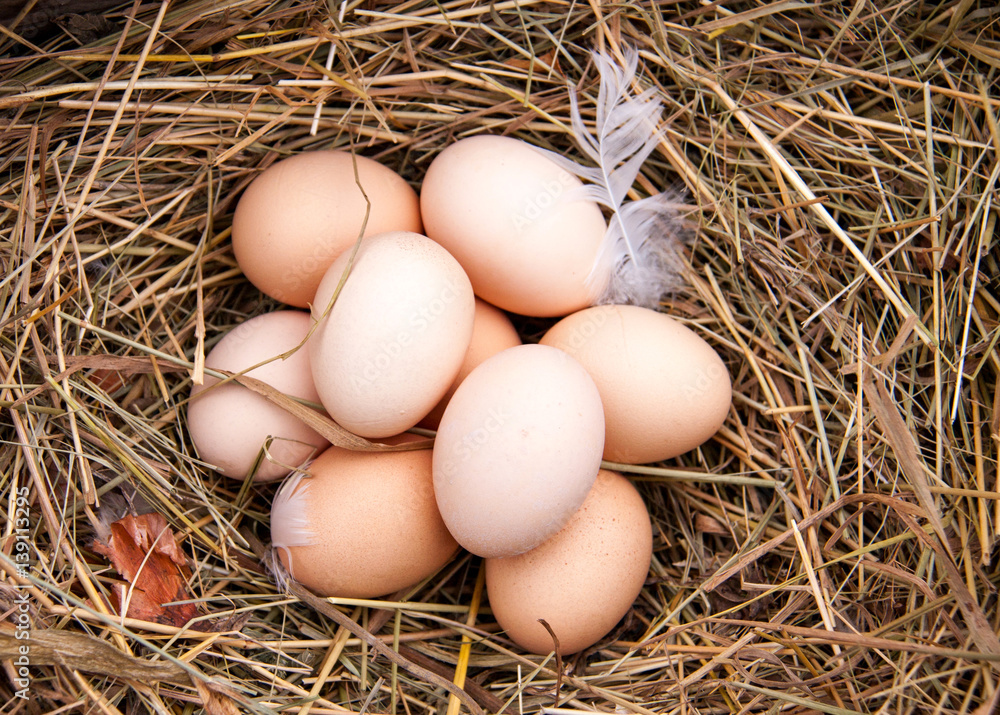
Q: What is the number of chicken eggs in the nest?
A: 9